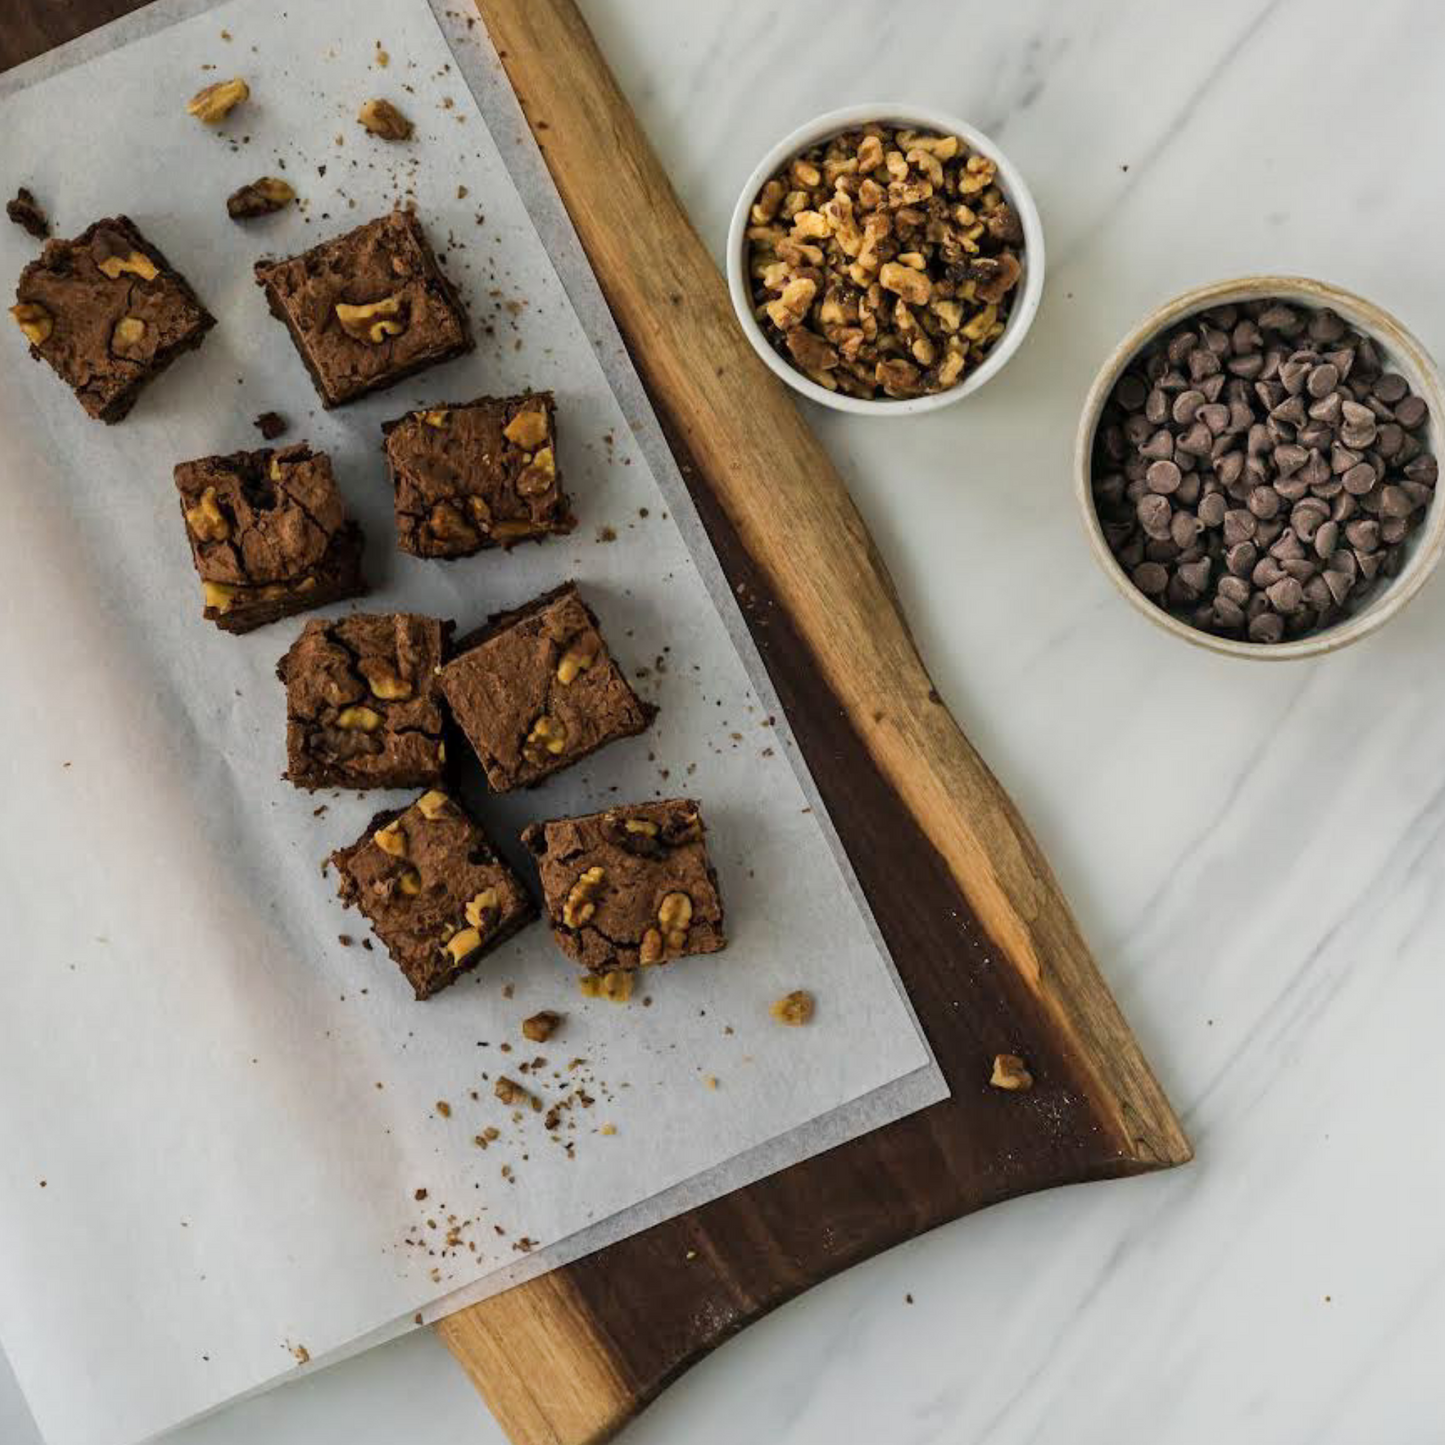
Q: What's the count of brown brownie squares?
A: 8